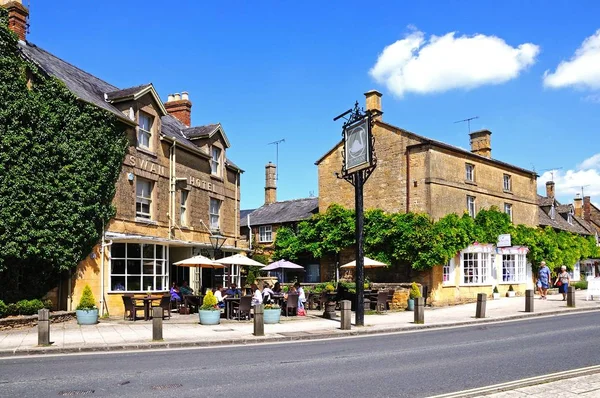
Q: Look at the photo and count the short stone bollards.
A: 8